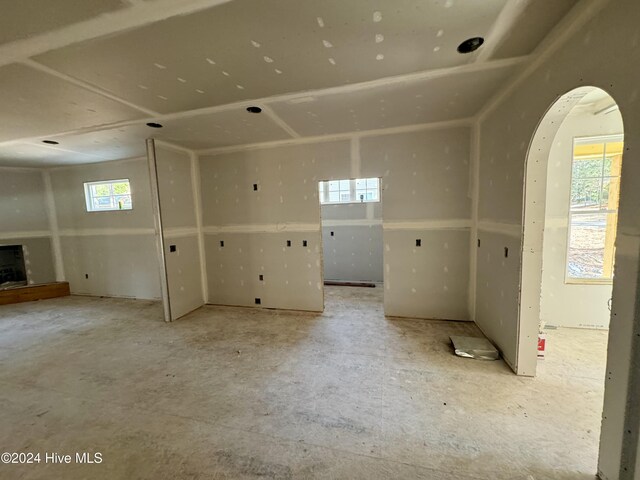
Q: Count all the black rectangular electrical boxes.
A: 12